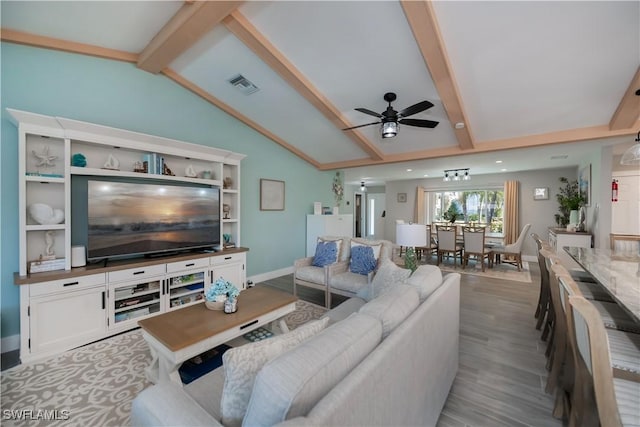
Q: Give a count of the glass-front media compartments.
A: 2